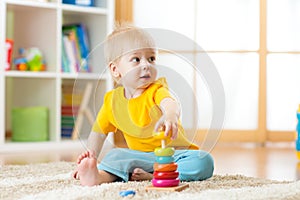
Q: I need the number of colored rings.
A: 7